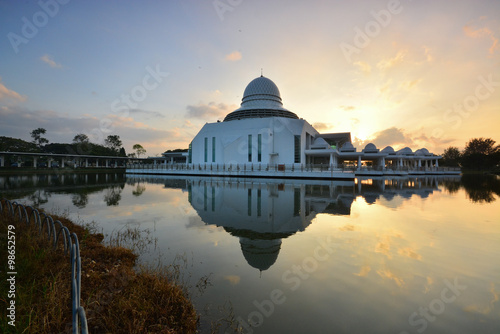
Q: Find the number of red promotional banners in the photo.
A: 0